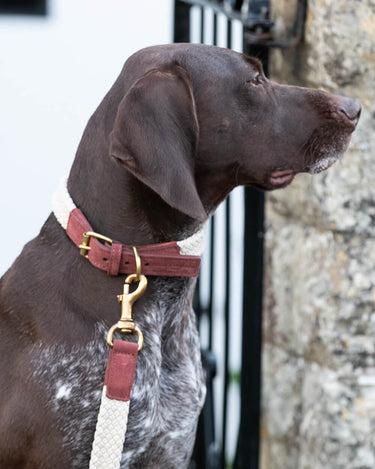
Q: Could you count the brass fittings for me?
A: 3